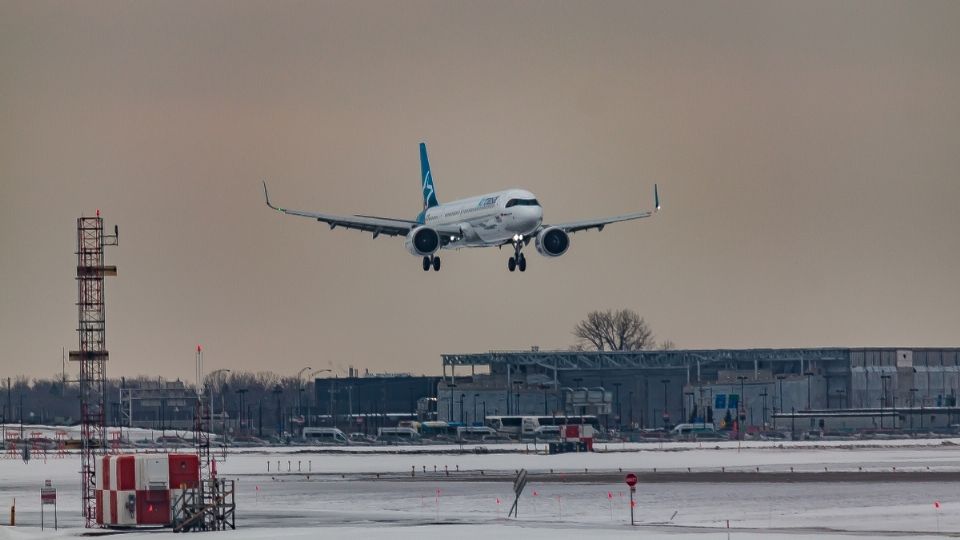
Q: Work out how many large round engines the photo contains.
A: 2